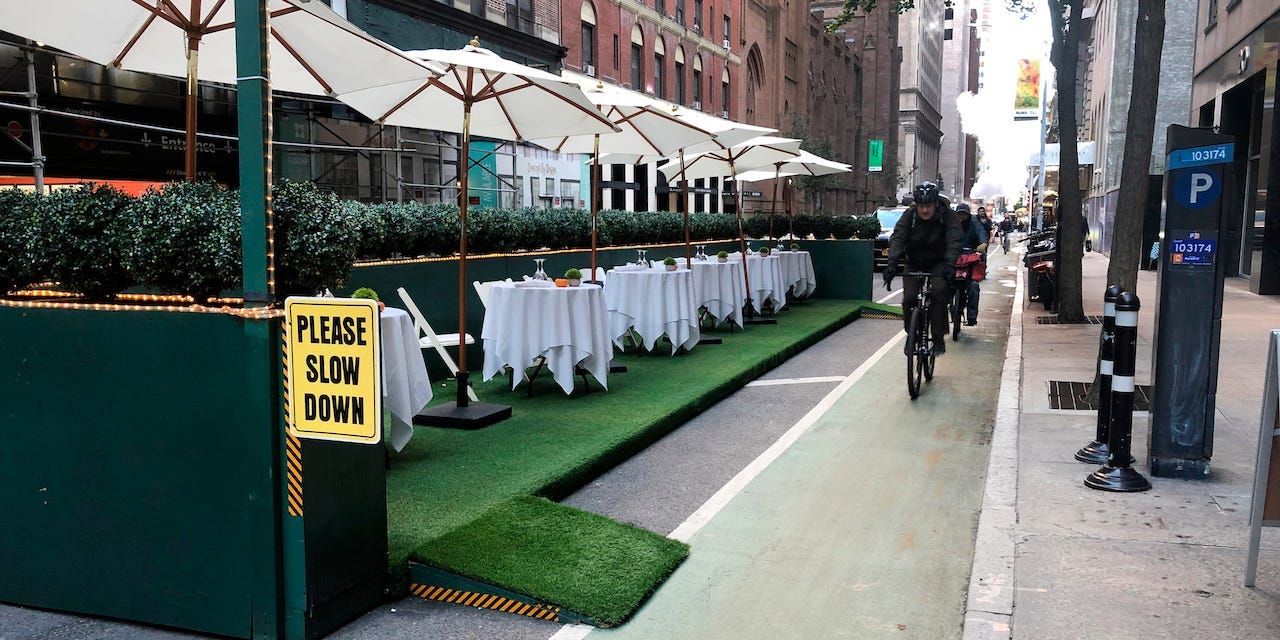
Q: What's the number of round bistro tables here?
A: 6